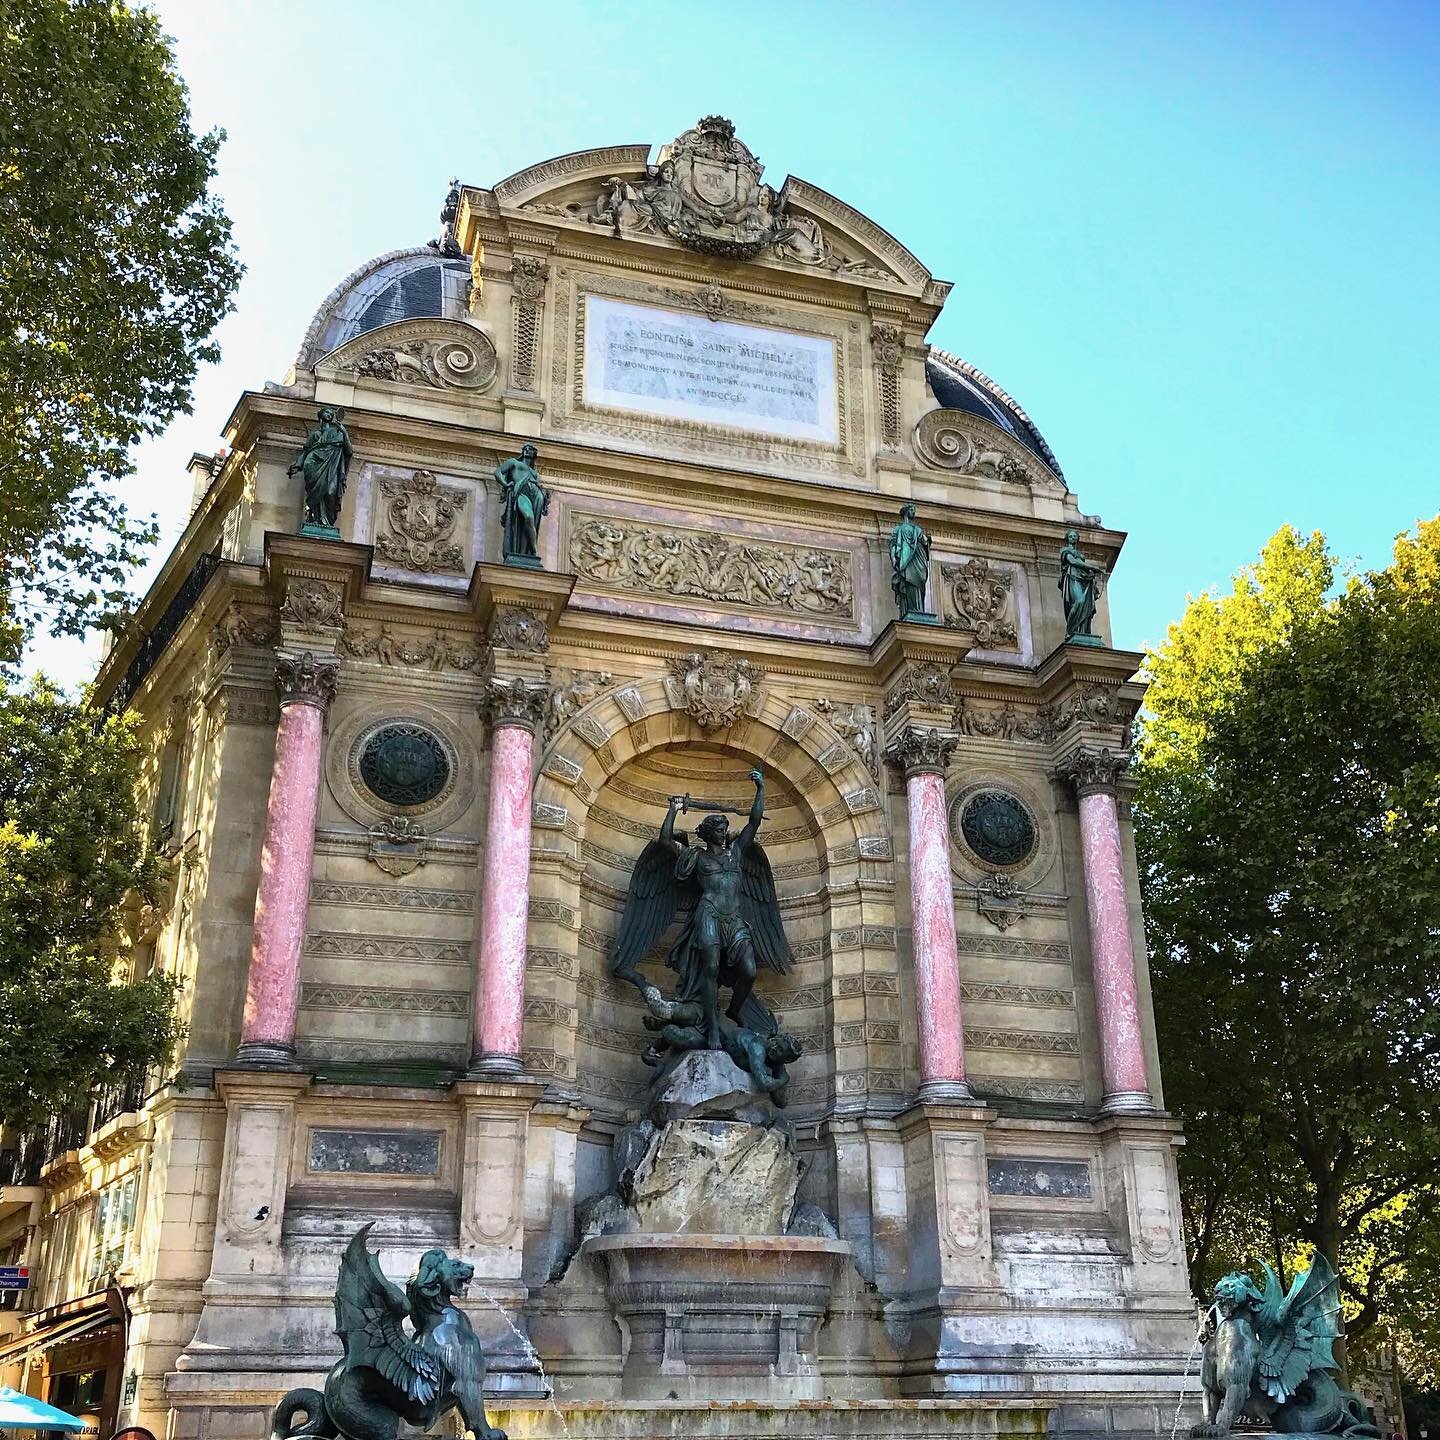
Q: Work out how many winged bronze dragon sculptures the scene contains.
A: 2